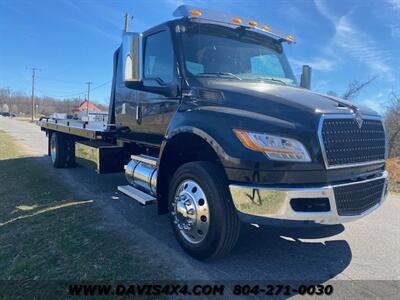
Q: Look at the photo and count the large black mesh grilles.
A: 2